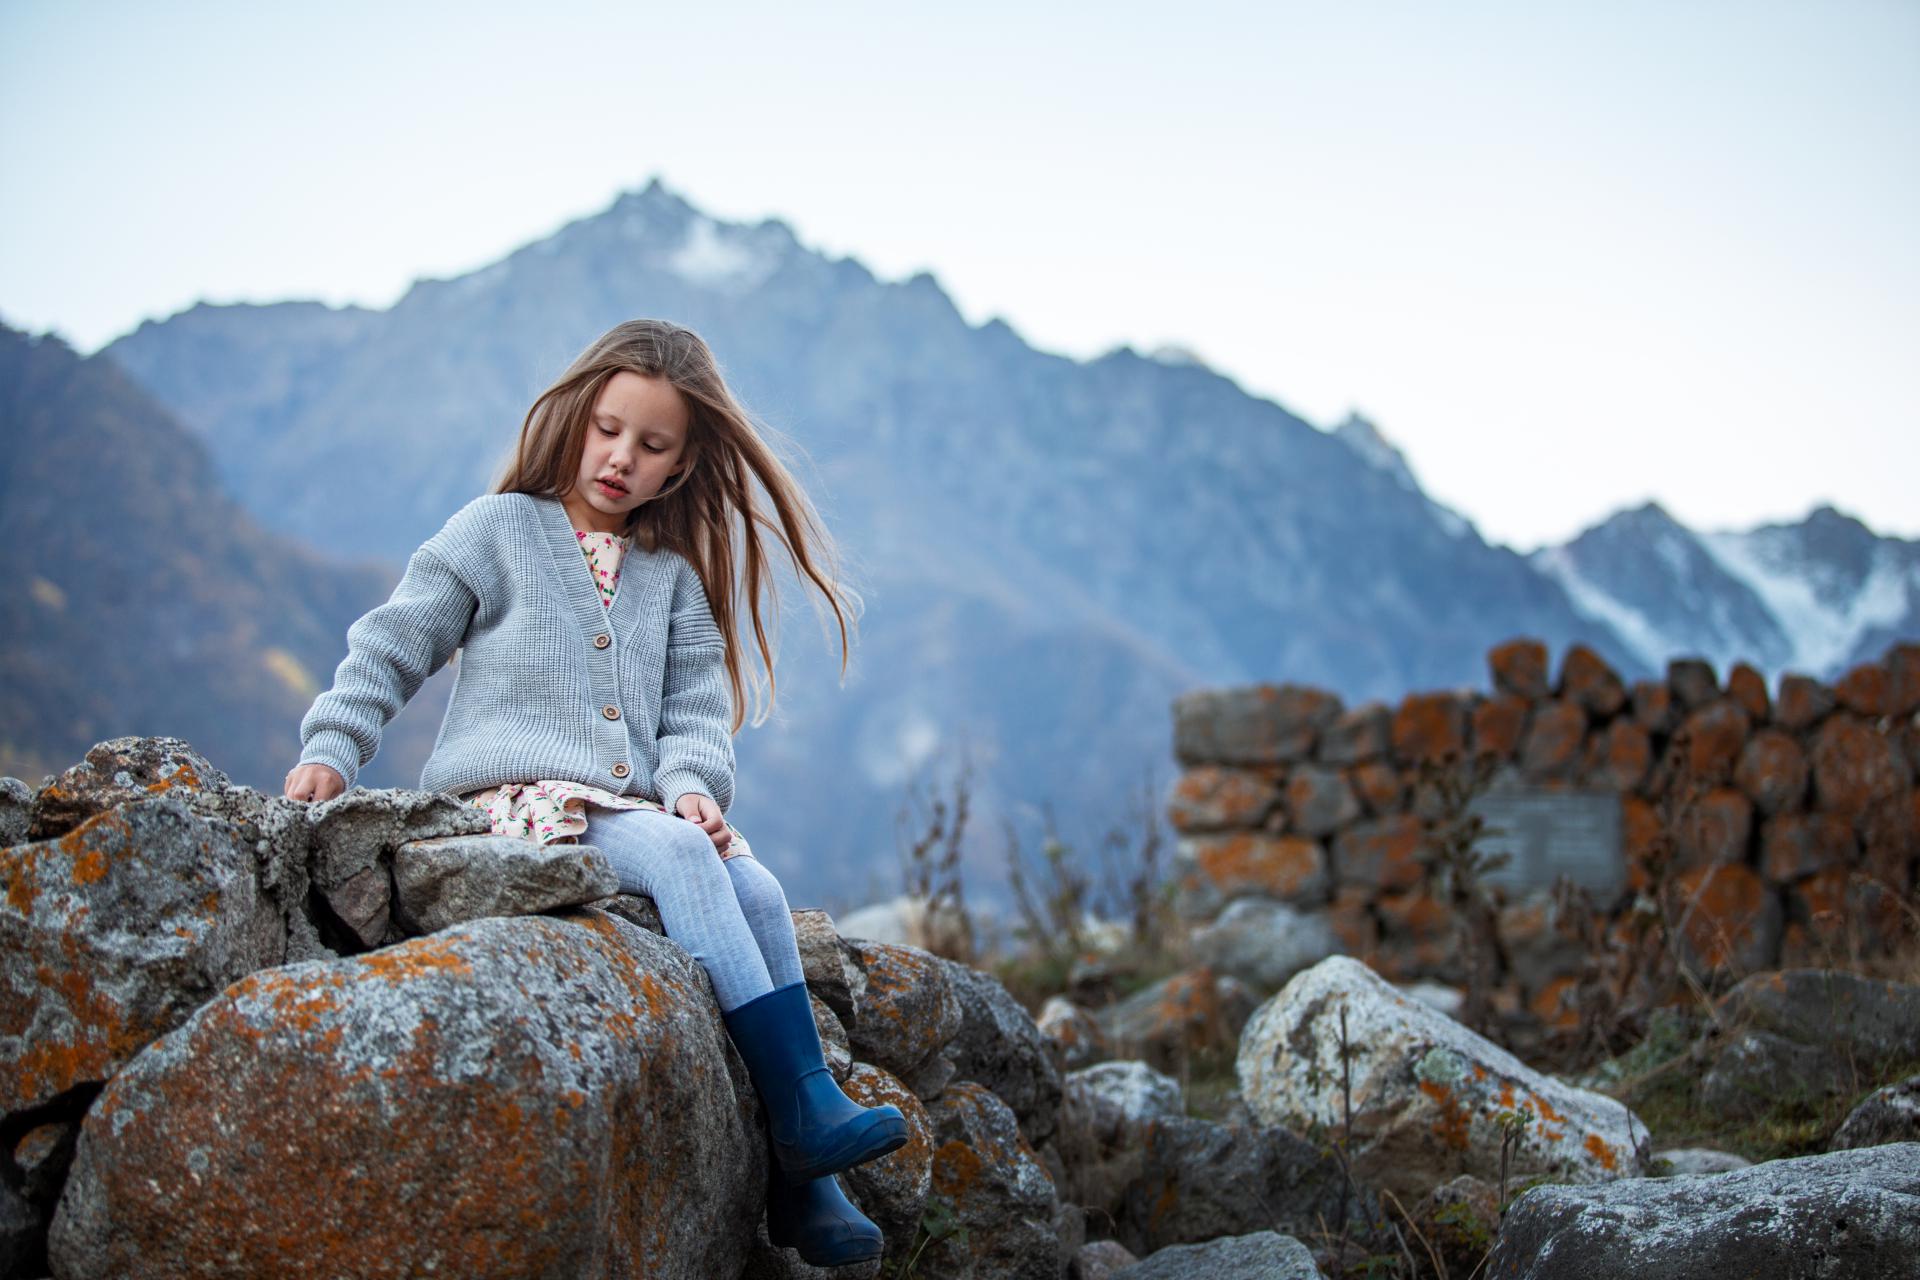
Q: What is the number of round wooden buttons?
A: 3